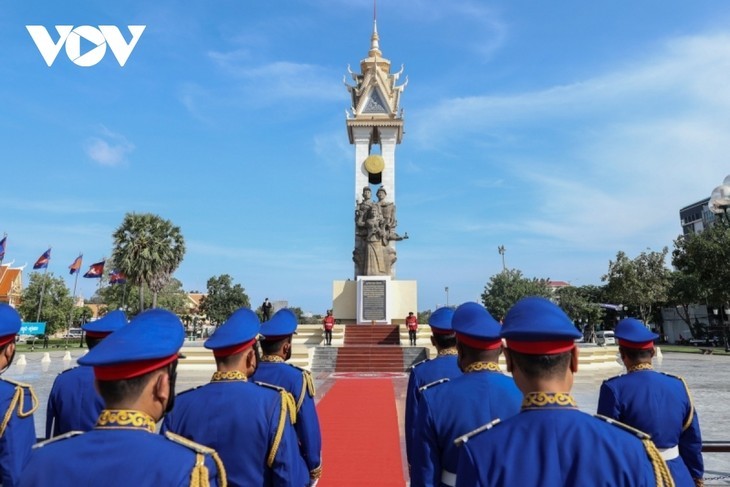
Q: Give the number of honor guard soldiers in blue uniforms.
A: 9